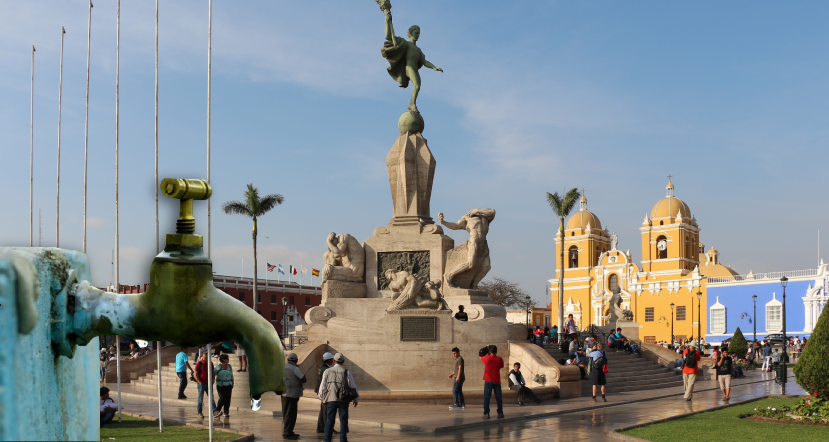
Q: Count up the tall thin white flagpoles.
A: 6